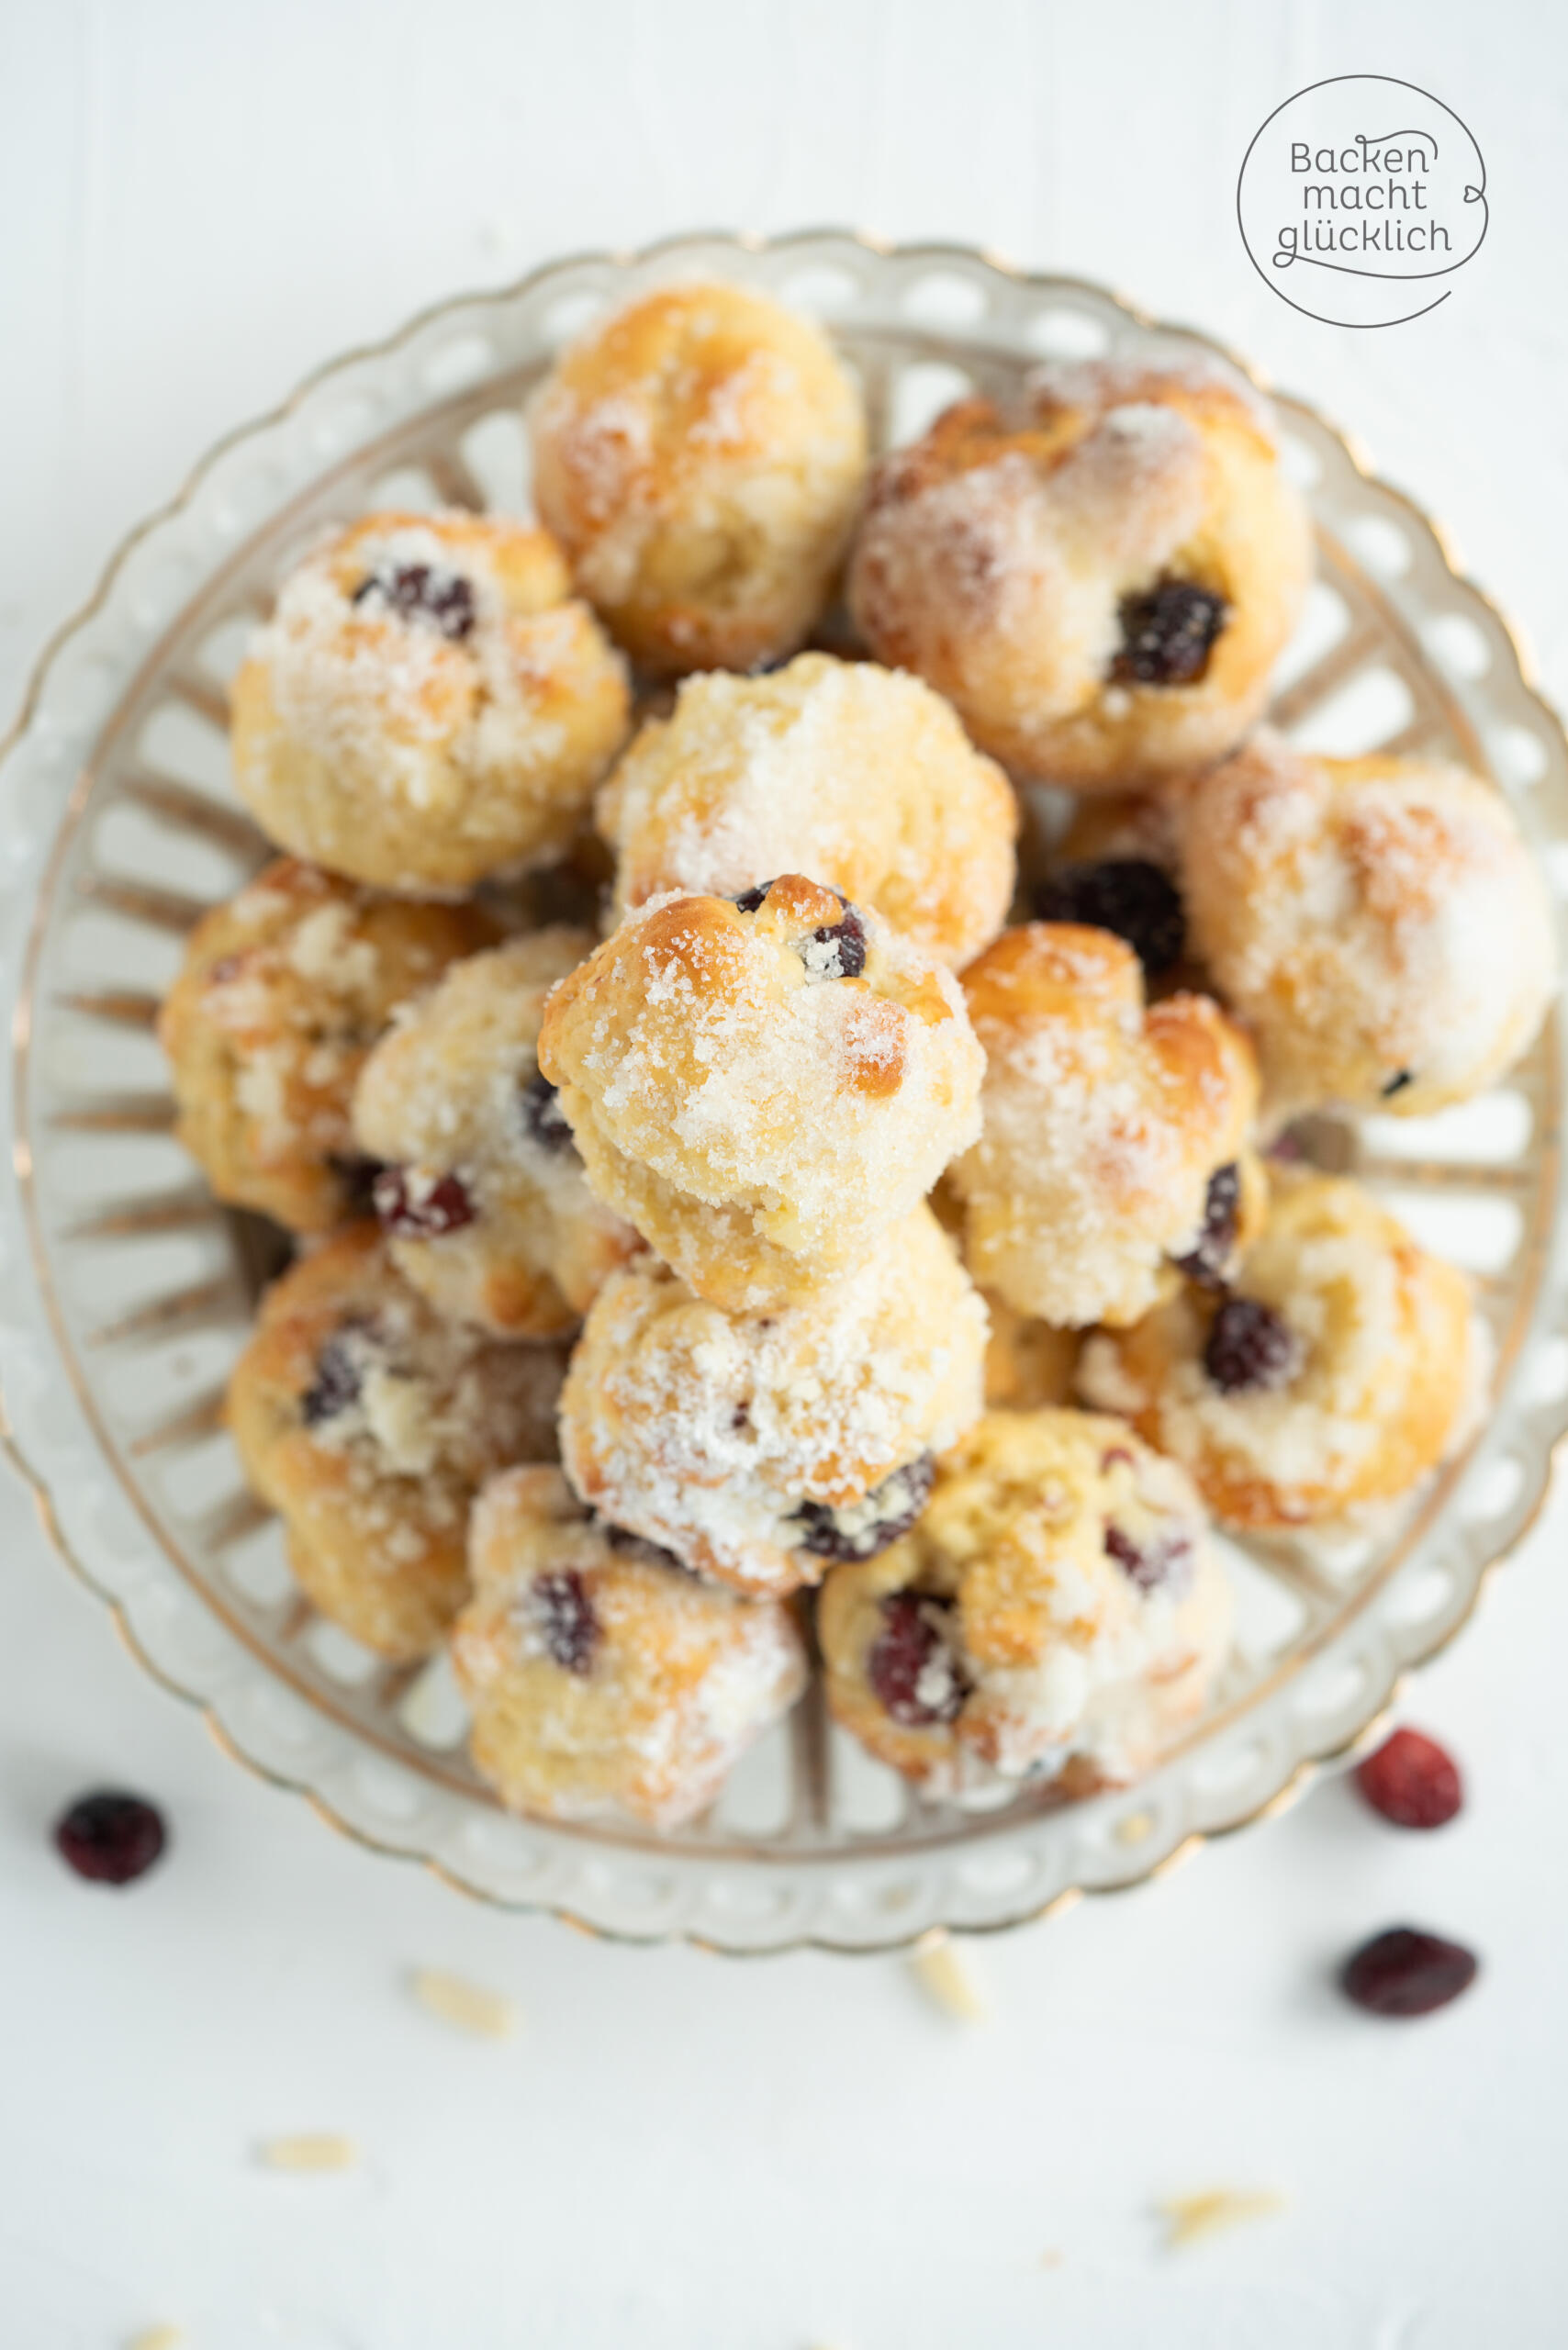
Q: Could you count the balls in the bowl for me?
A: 14